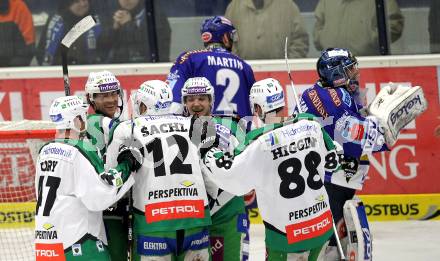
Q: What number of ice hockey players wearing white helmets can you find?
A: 5